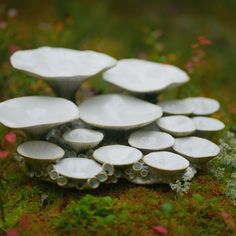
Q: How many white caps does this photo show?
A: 15